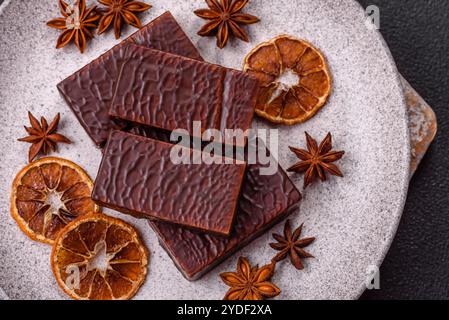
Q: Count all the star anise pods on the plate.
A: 7